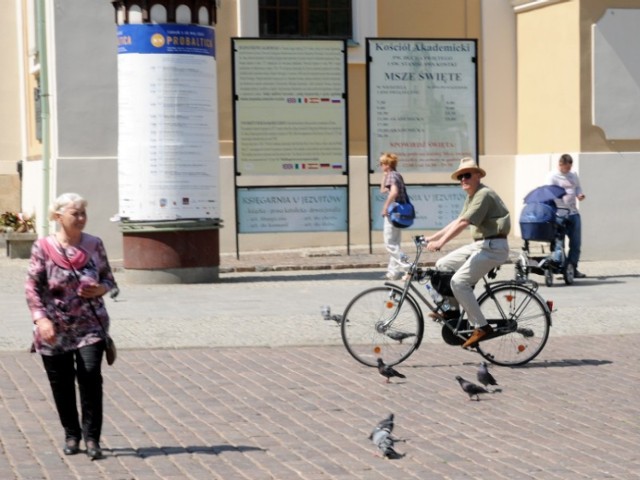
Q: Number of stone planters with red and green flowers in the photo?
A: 1